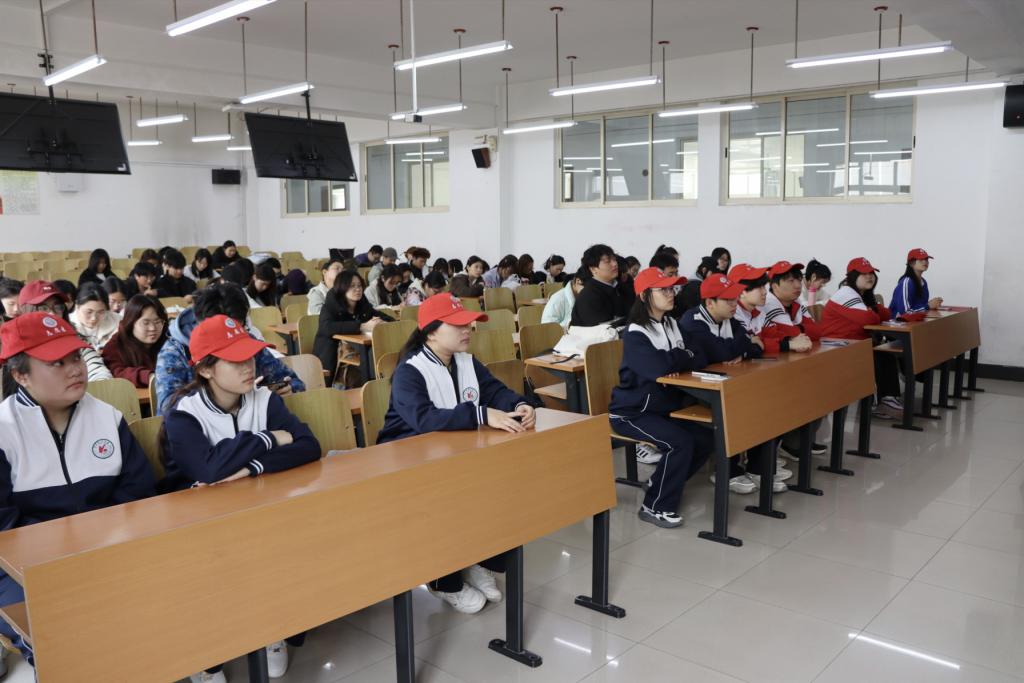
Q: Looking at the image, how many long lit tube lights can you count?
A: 15